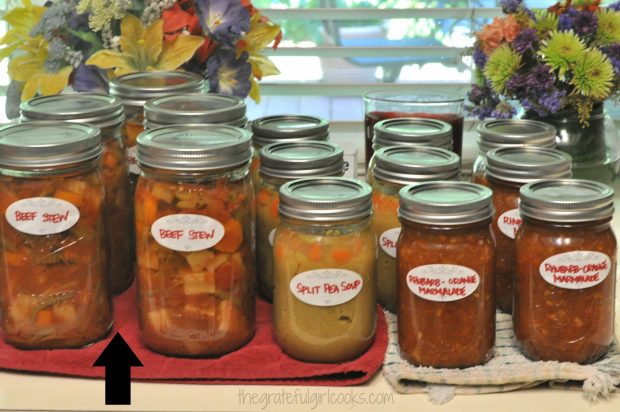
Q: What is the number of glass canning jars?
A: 14